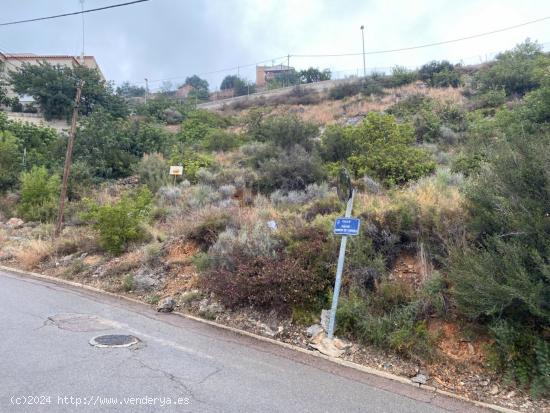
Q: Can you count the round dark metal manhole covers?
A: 1